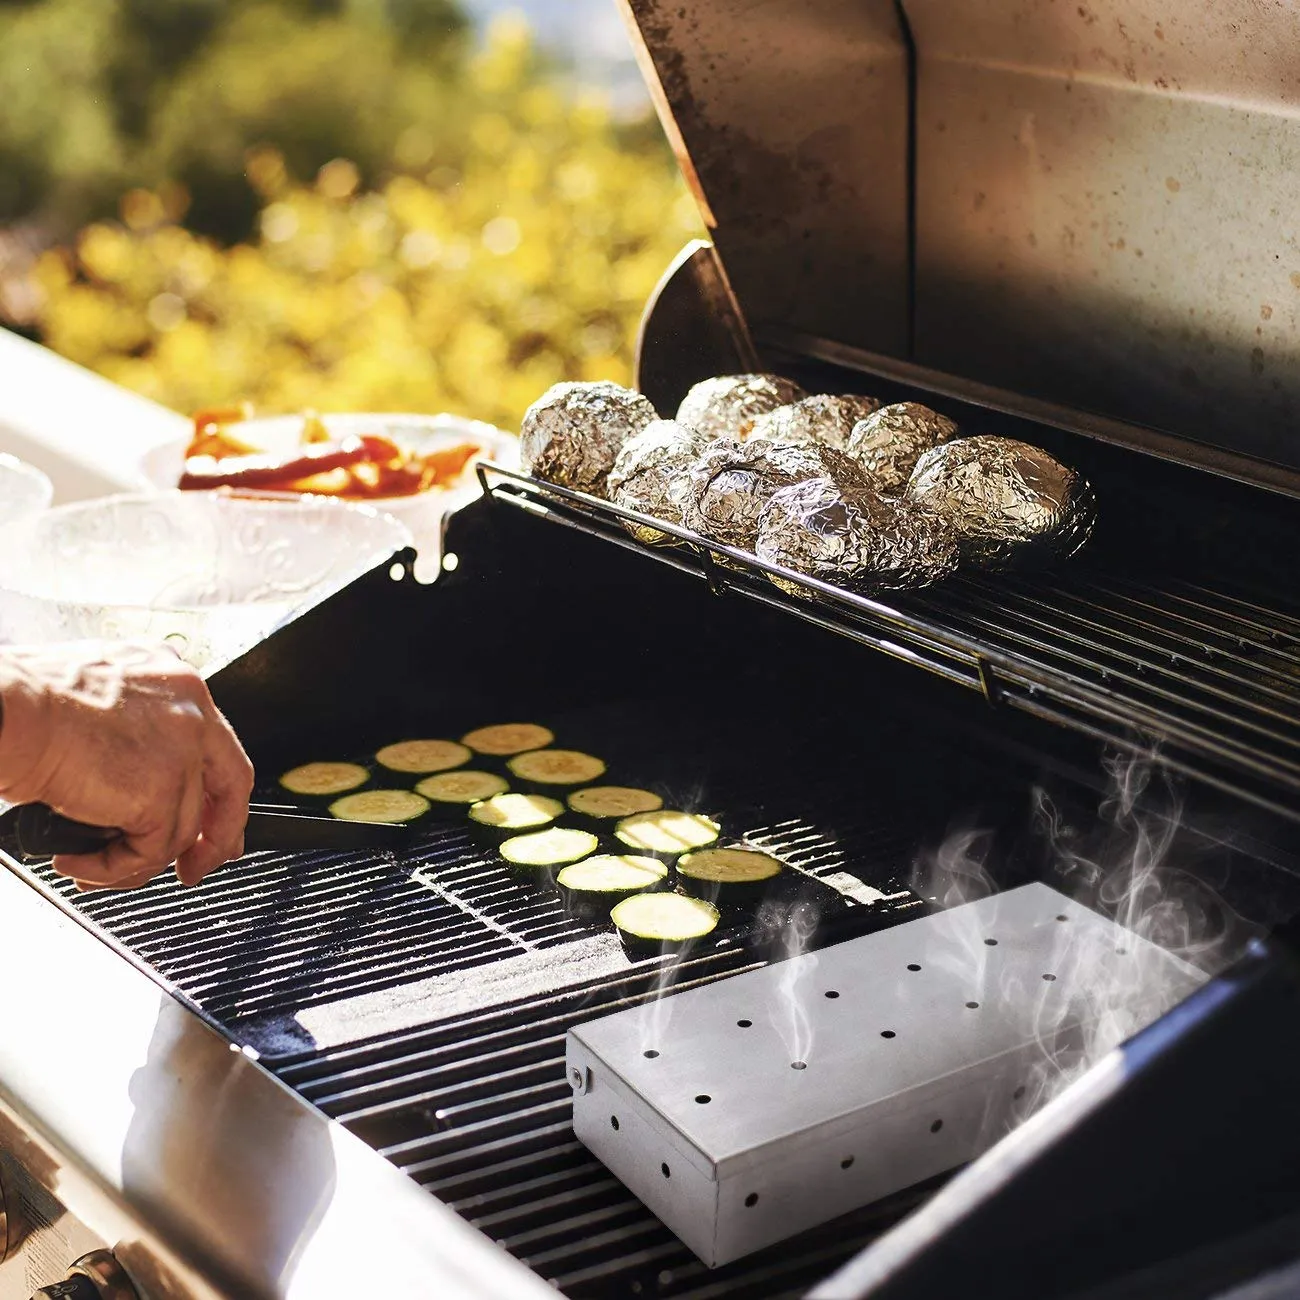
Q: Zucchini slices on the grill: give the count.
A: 13